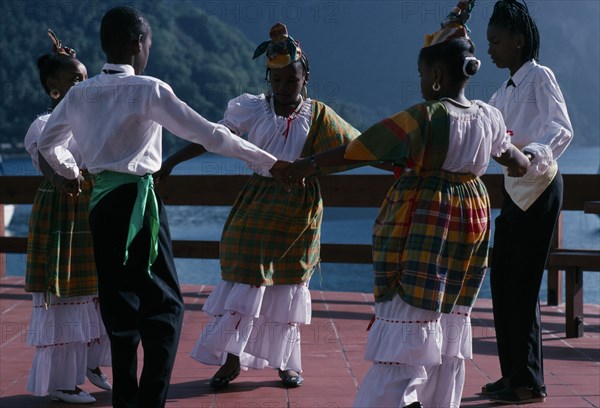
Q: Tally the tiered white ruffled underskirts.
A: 3